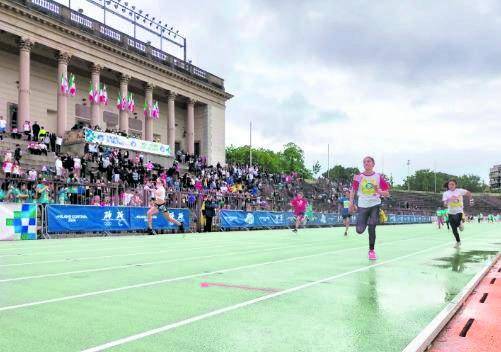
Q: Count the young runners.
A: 5